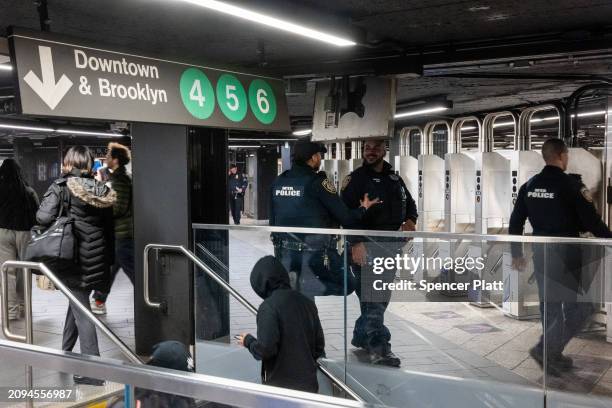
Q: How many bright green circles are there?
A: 3